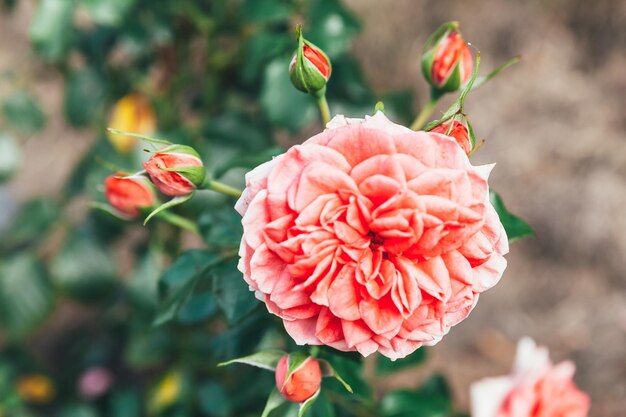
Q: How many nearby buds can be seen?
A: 6